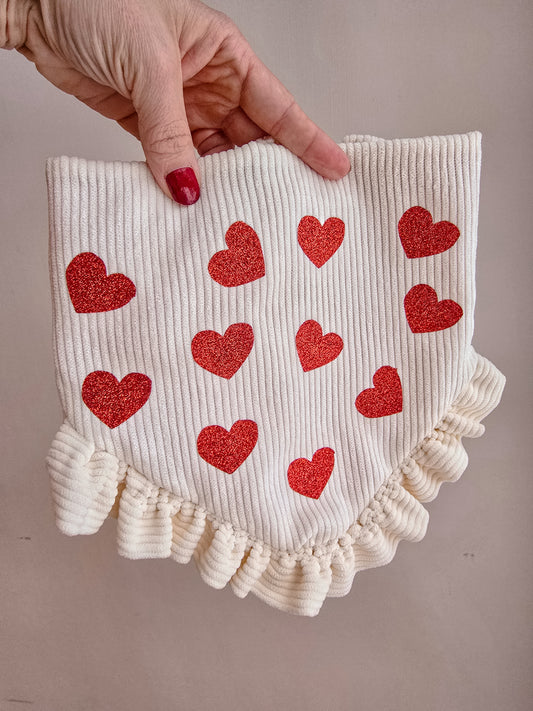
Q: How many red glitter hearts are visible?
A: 11